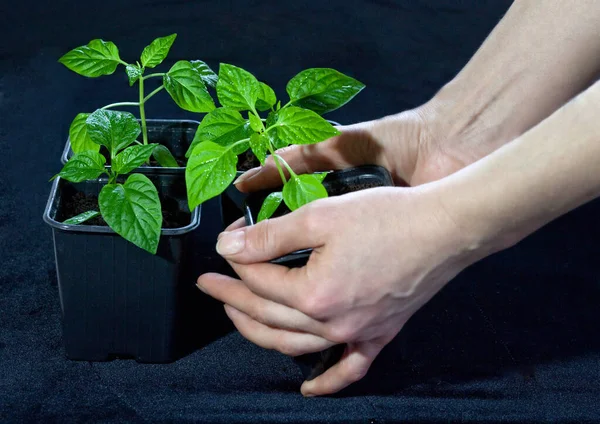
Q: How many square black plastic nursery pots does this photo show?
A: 4